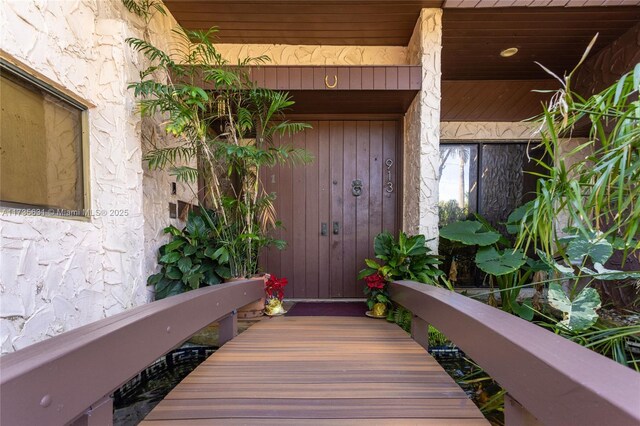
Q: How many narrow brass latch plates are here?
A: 2